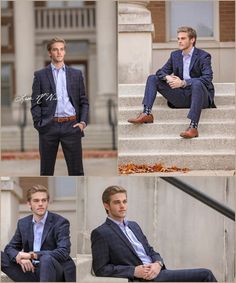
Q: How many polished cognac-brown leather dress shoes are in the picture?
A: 2